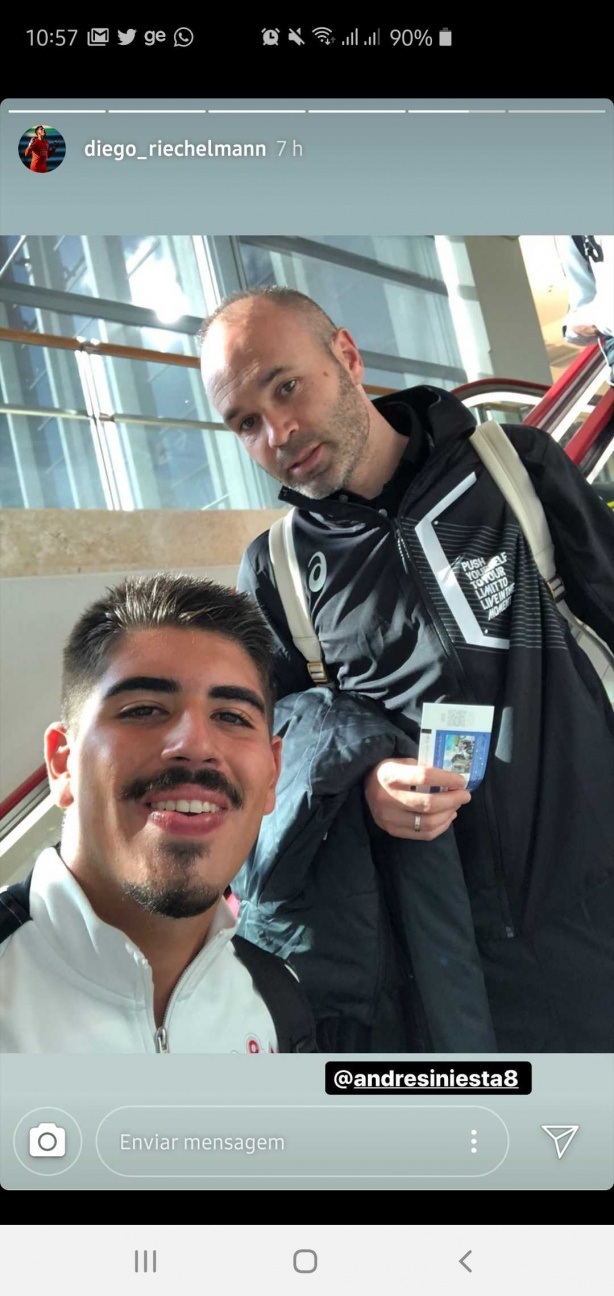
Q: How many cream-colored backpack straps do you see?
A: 2